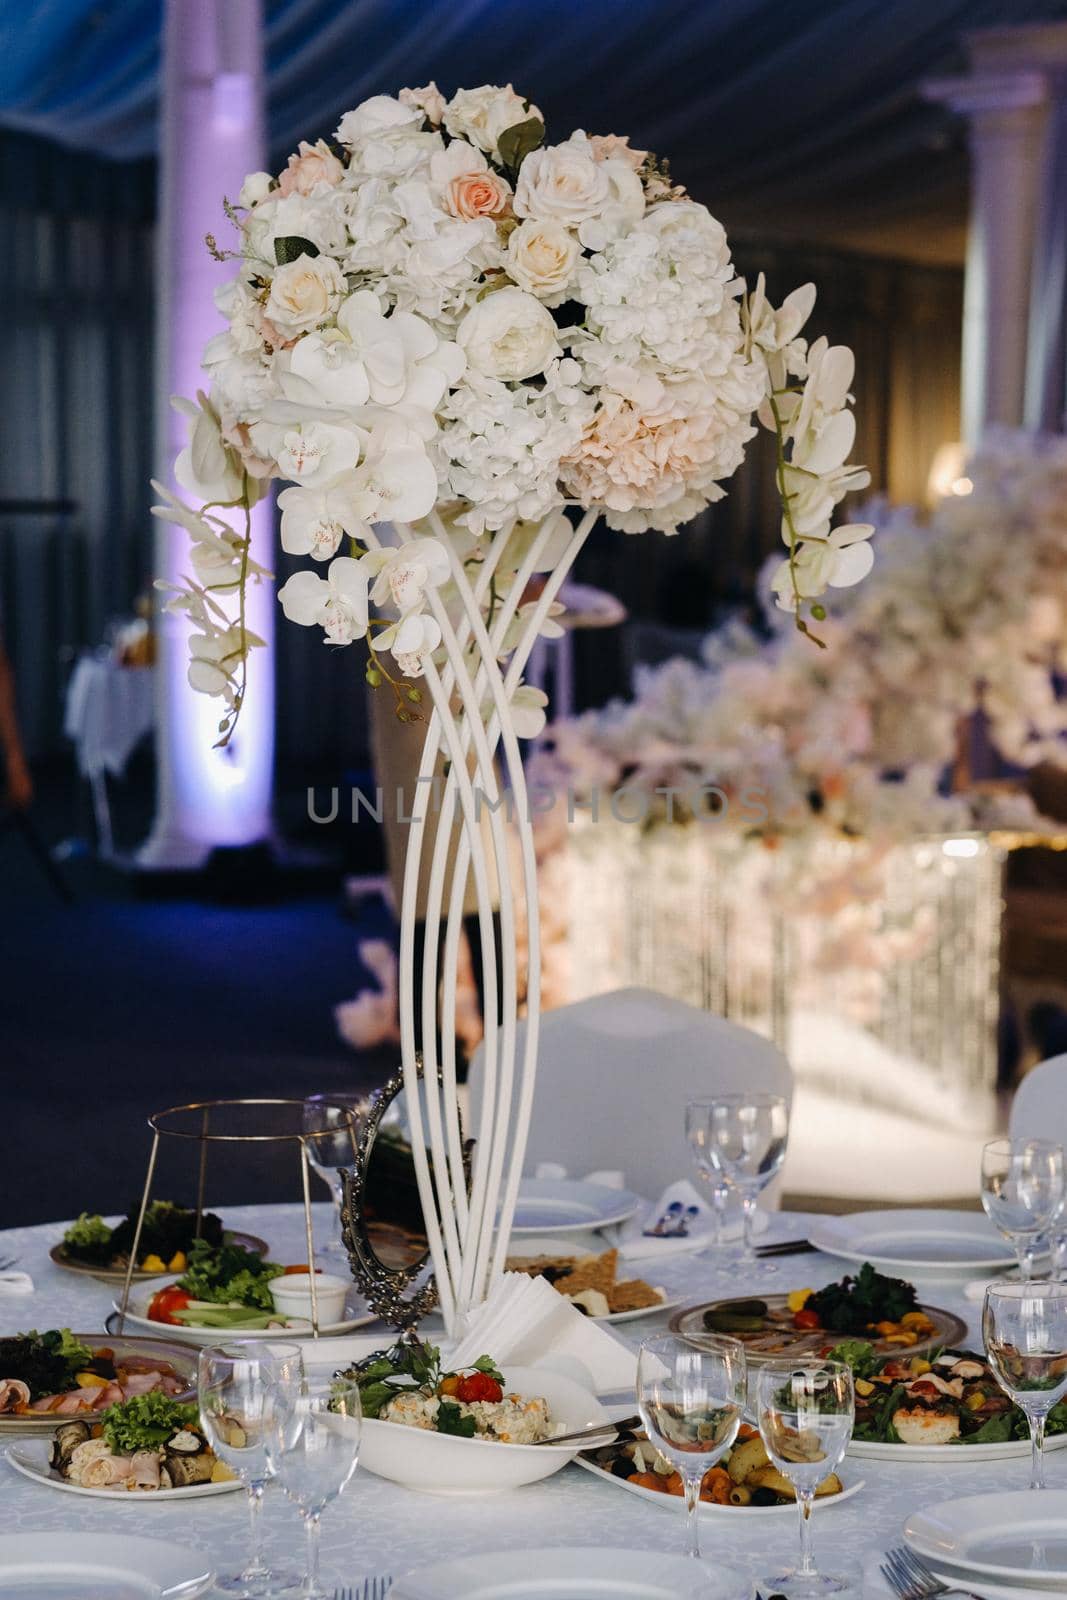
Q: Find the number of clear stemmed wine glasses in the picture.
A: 10